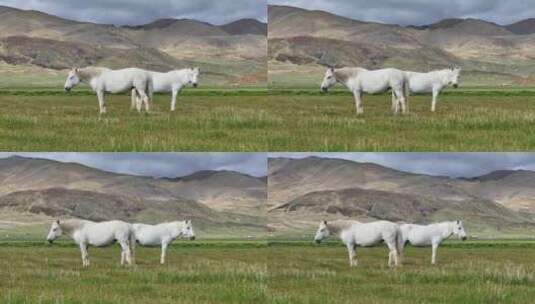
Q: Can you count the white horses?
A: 8